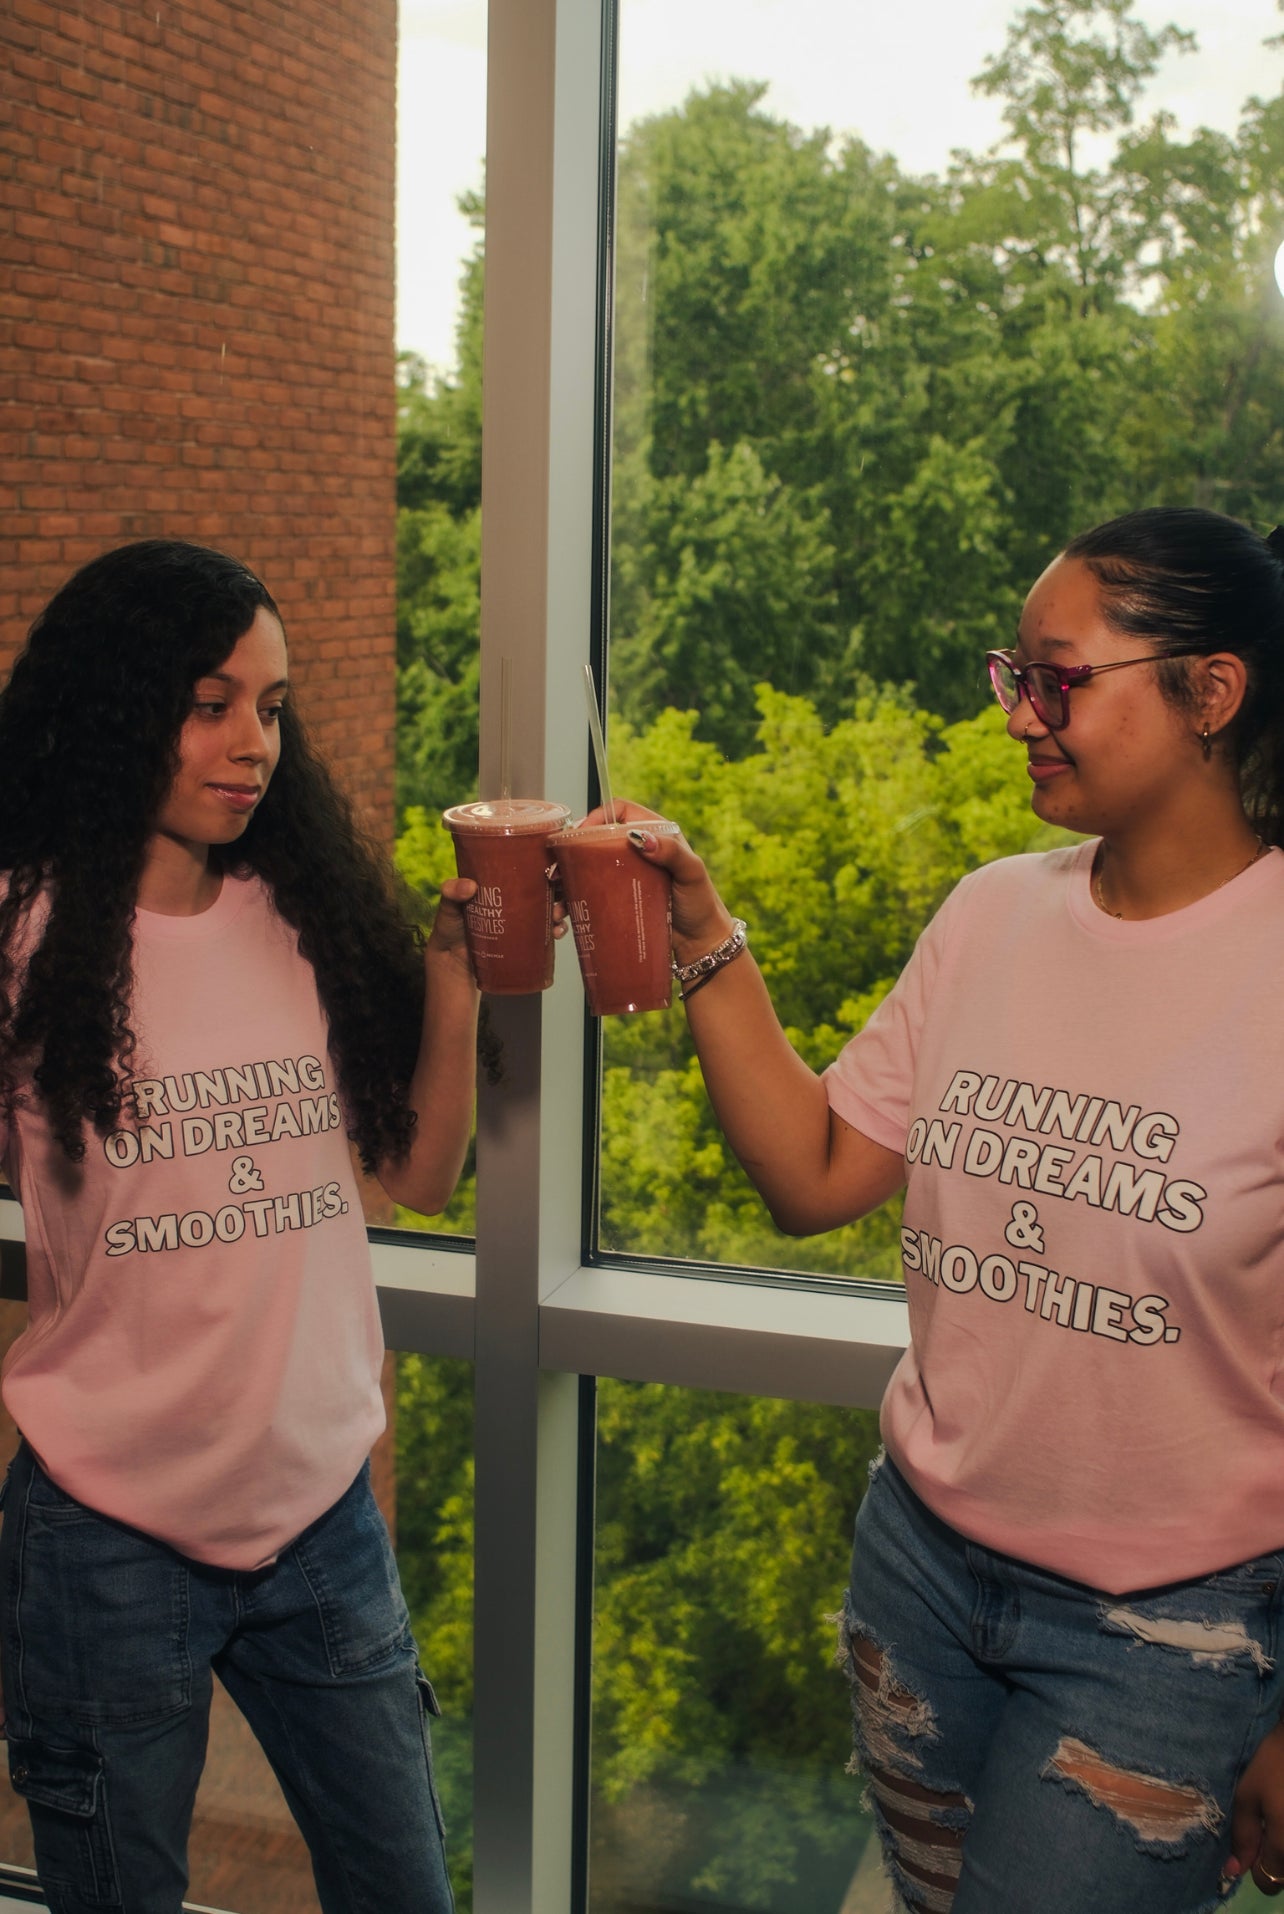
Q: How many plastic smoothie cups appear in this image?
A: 2